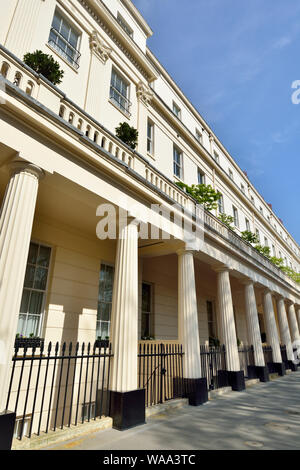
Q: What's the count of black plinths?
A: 7